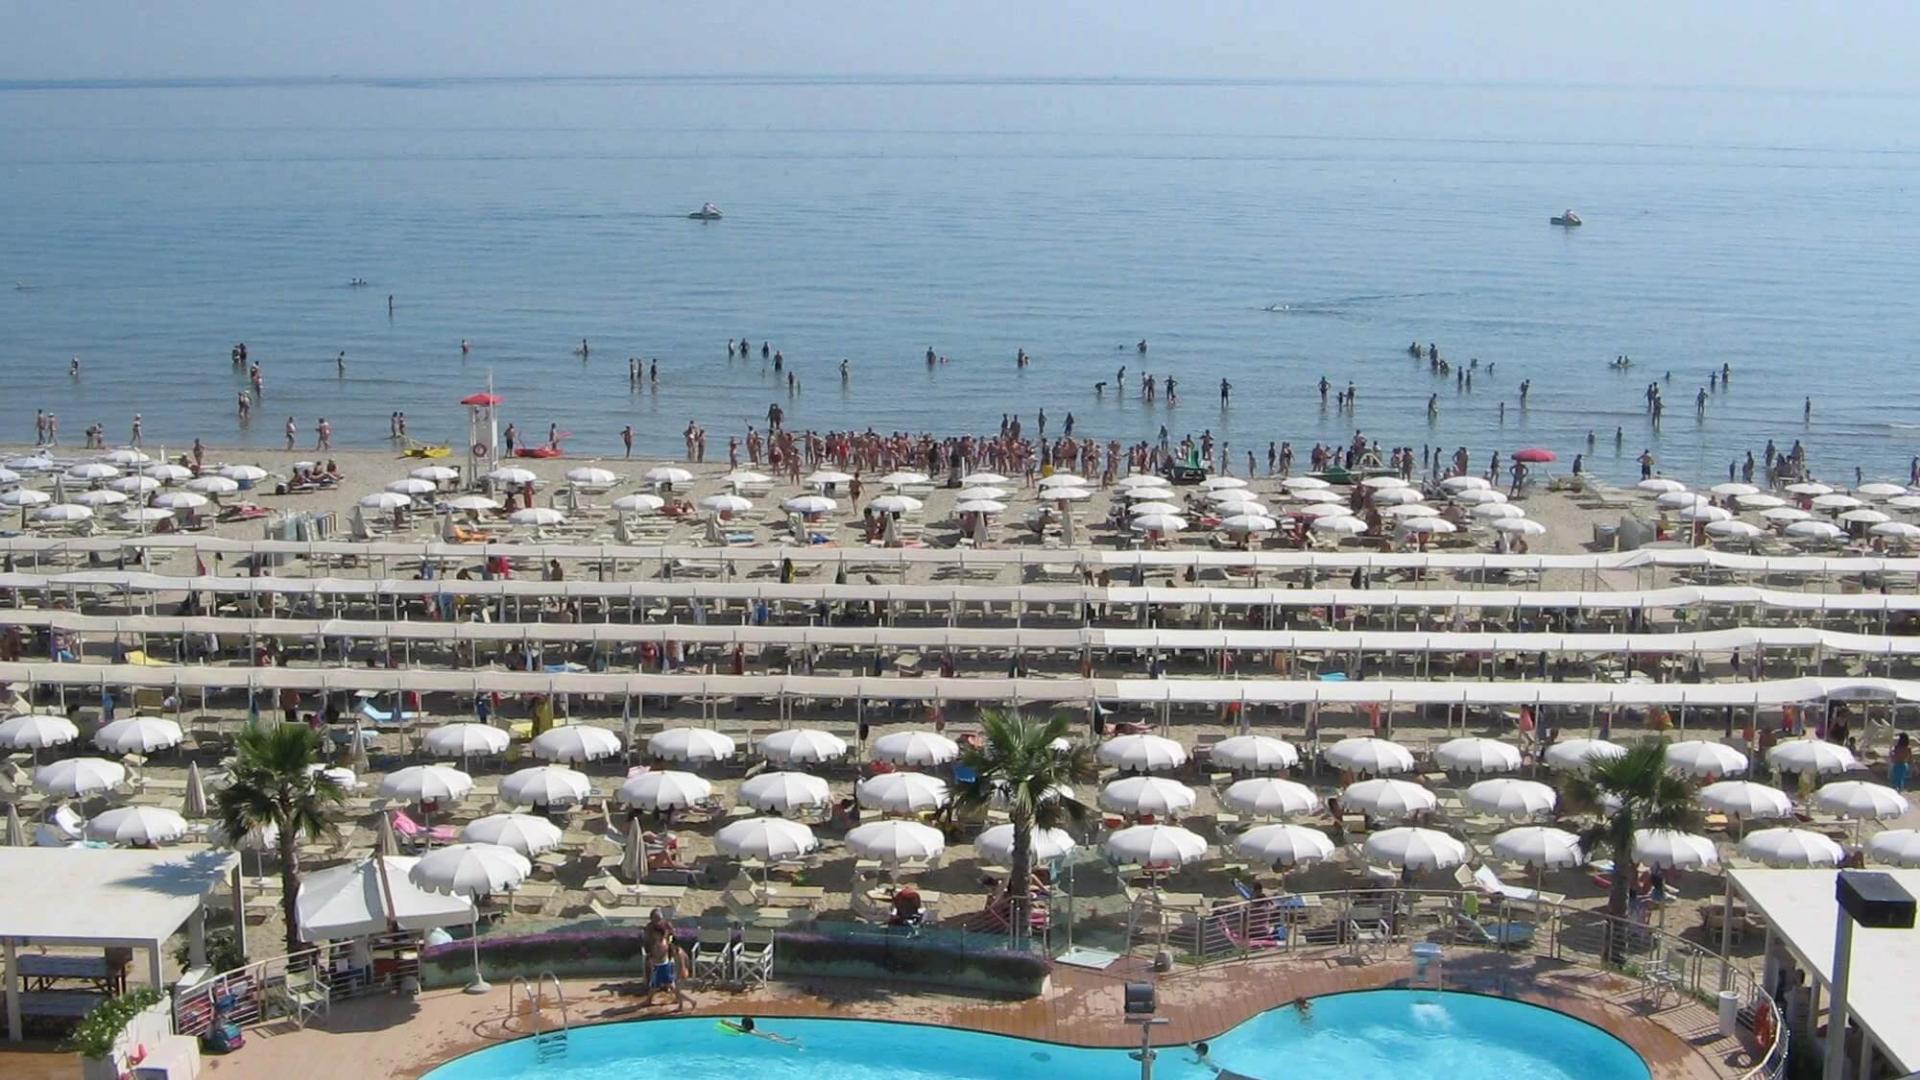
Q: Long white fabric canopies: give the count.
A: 4